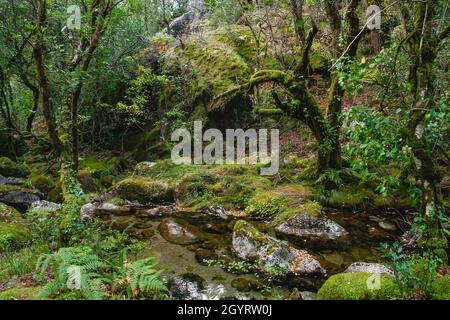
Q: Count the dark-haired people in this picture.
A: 0